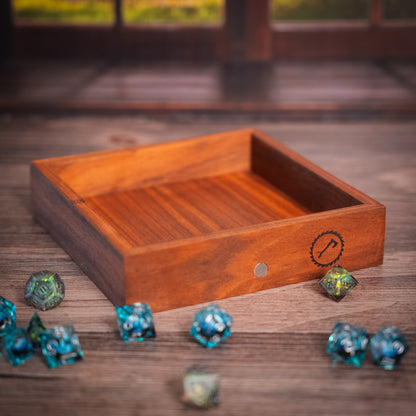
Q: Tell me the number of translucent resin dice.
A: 11